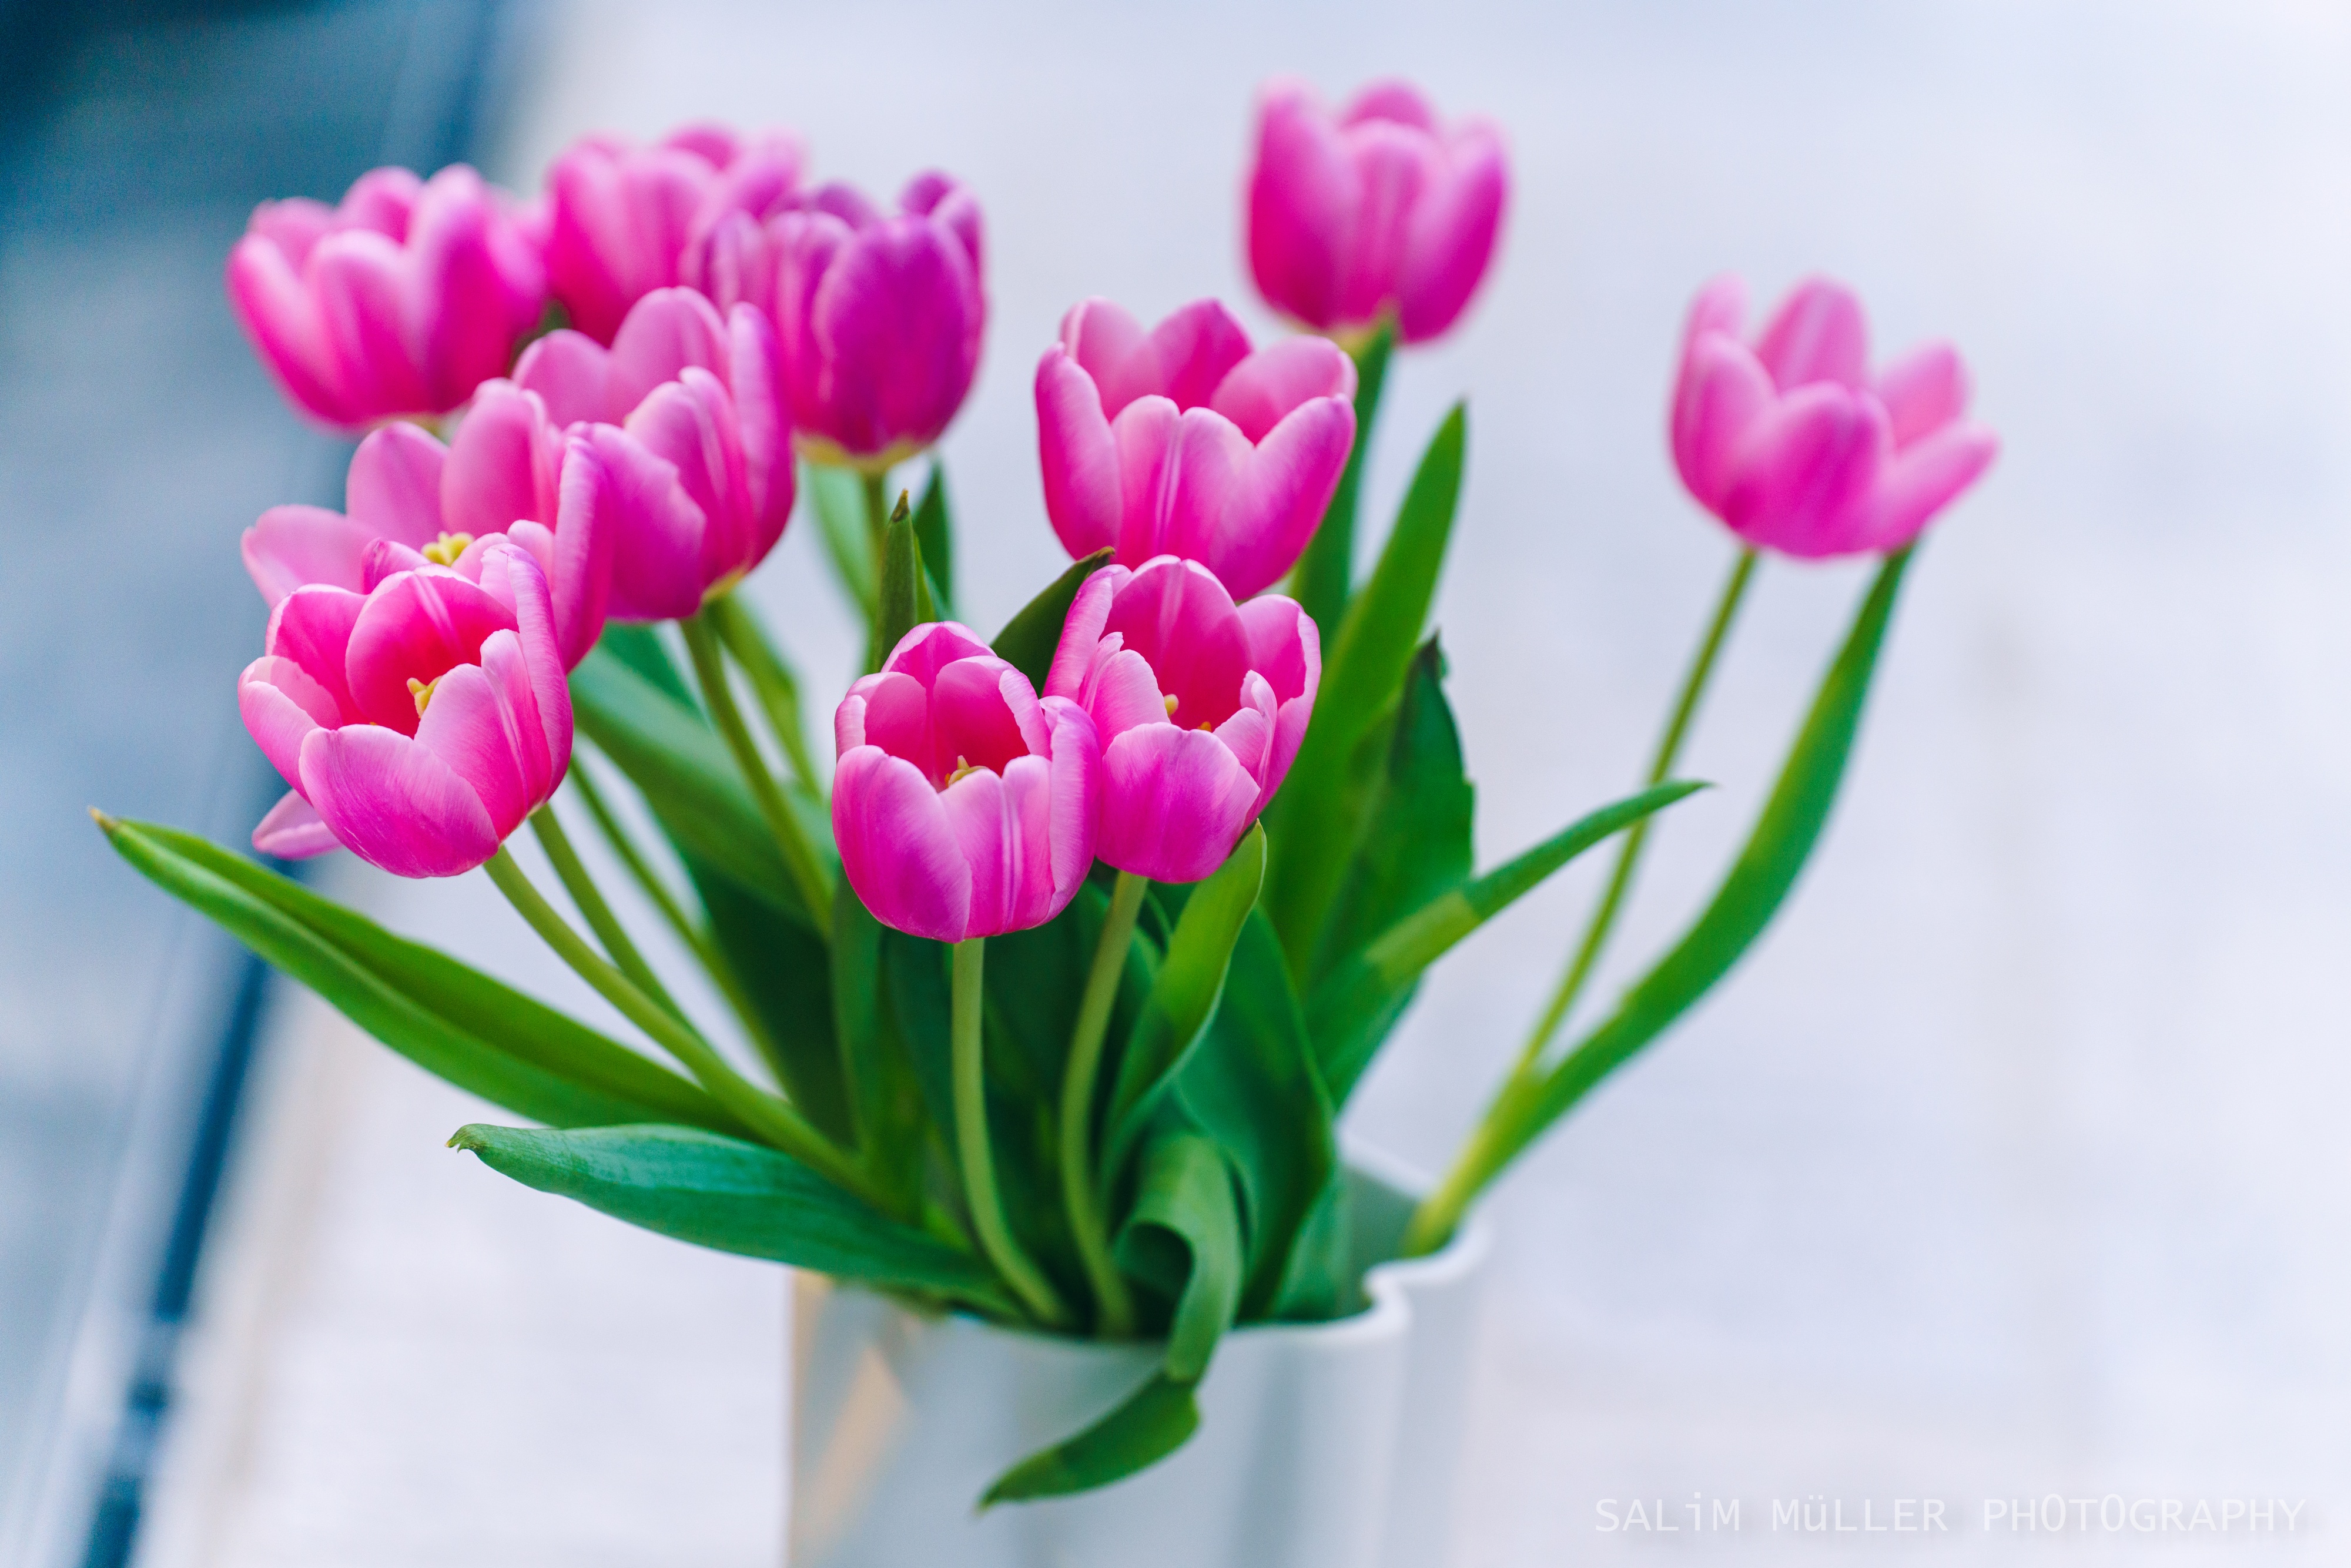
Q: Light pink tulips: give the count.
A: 11